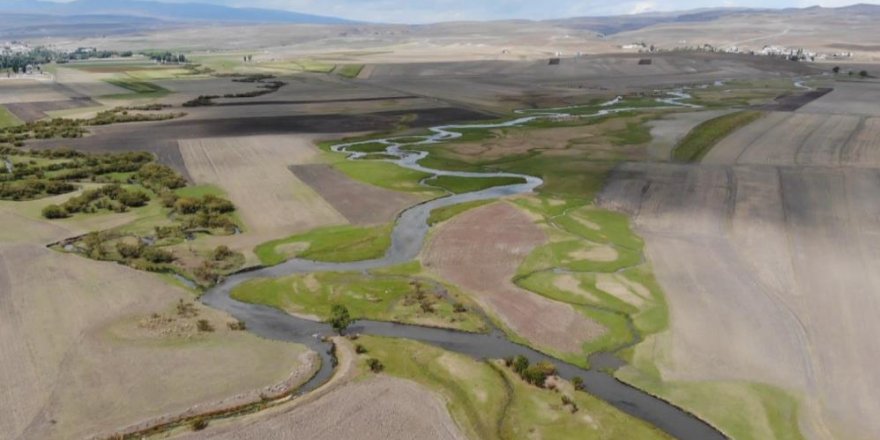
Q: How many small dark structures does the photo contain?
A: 2